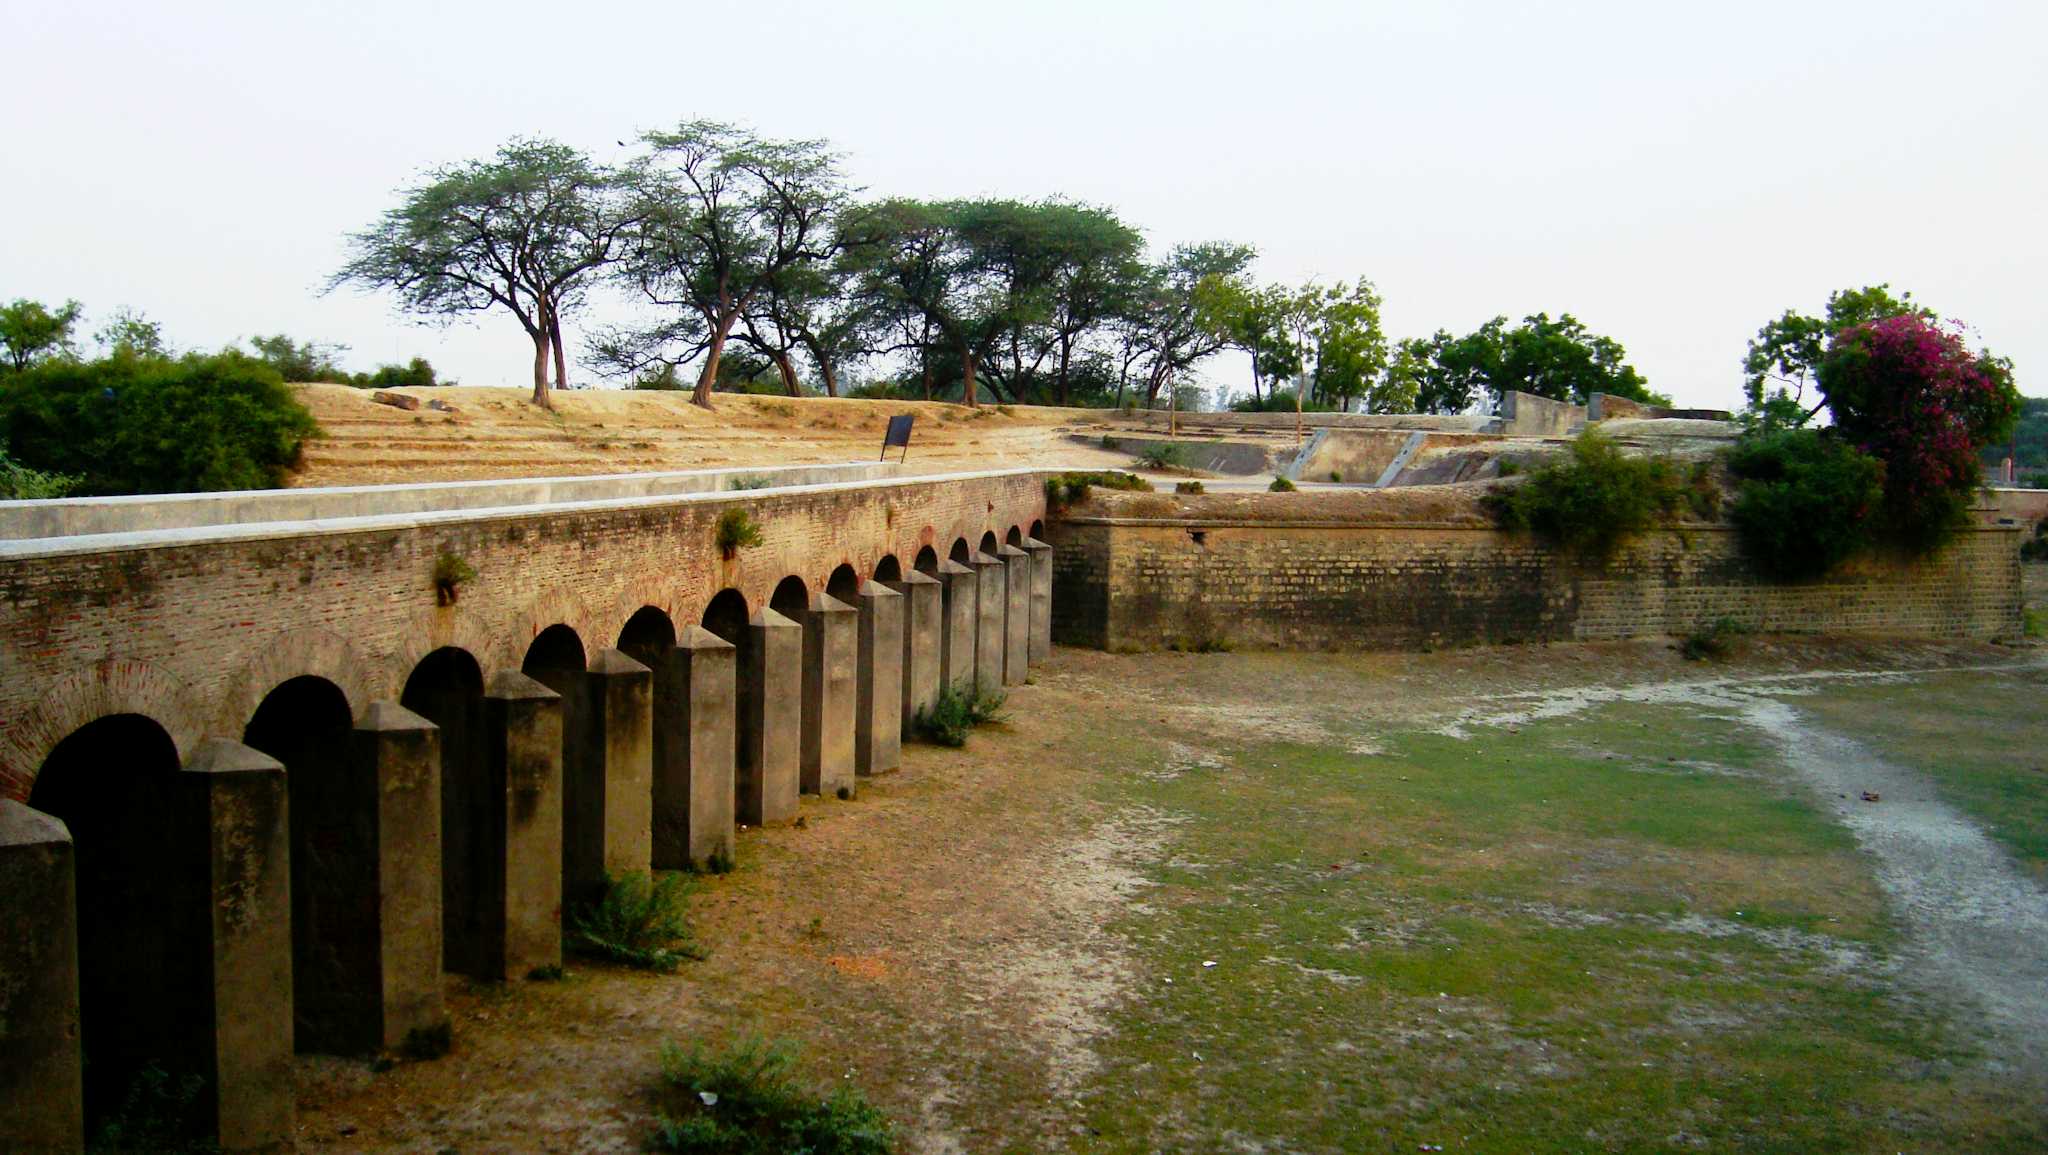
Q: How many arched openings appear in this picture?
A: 14